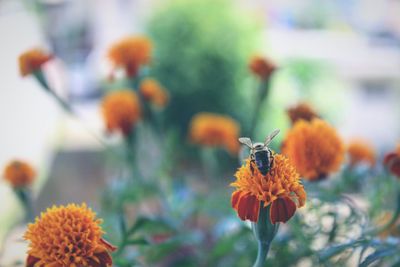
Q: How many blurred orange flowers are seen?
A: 11